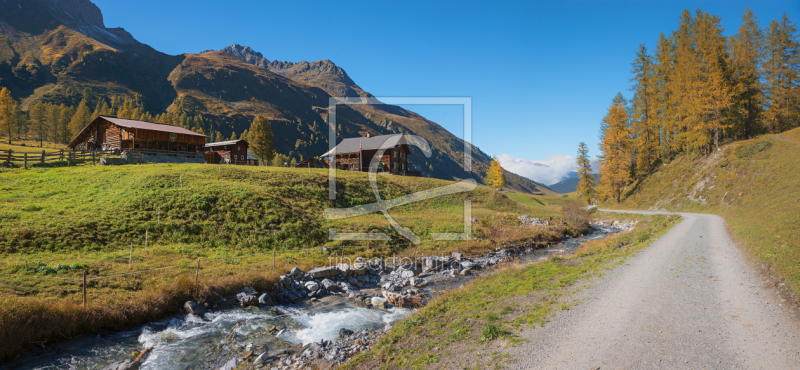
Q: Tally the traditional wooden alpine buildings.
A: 3